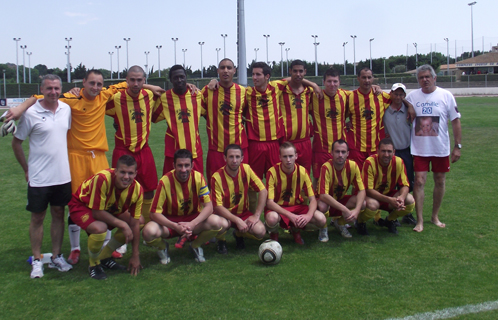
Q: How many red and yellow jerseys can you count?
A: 13